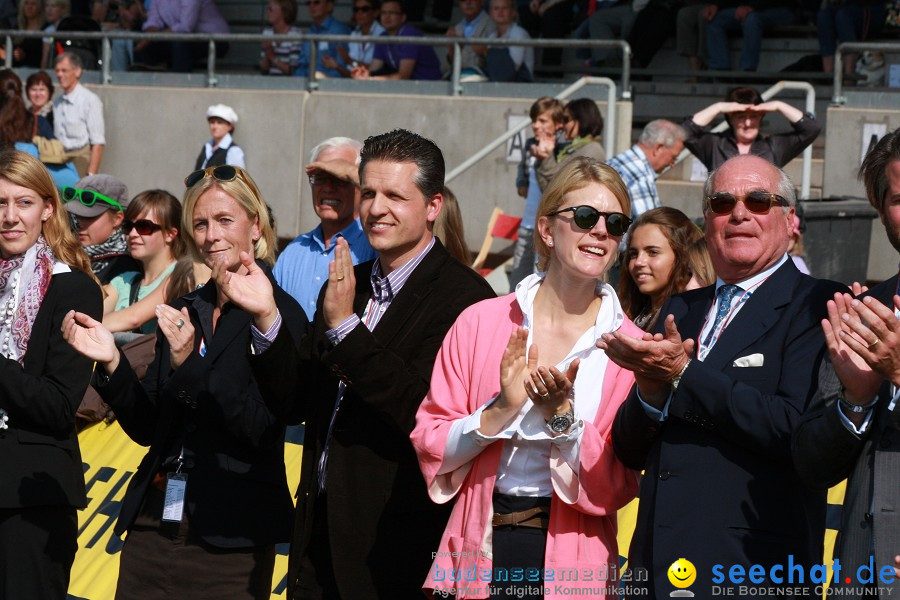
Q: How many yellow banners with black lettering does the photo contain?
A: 1